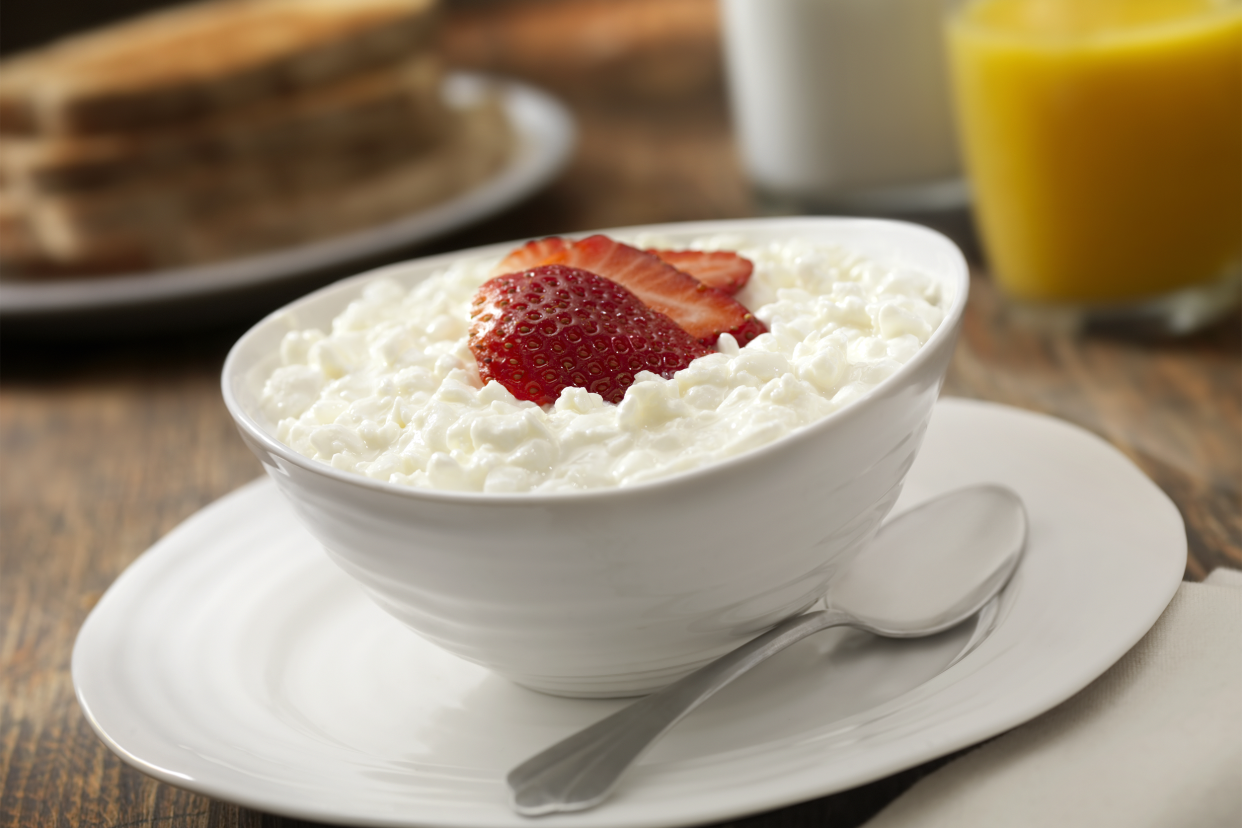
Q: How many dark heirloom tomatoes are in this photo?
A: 0